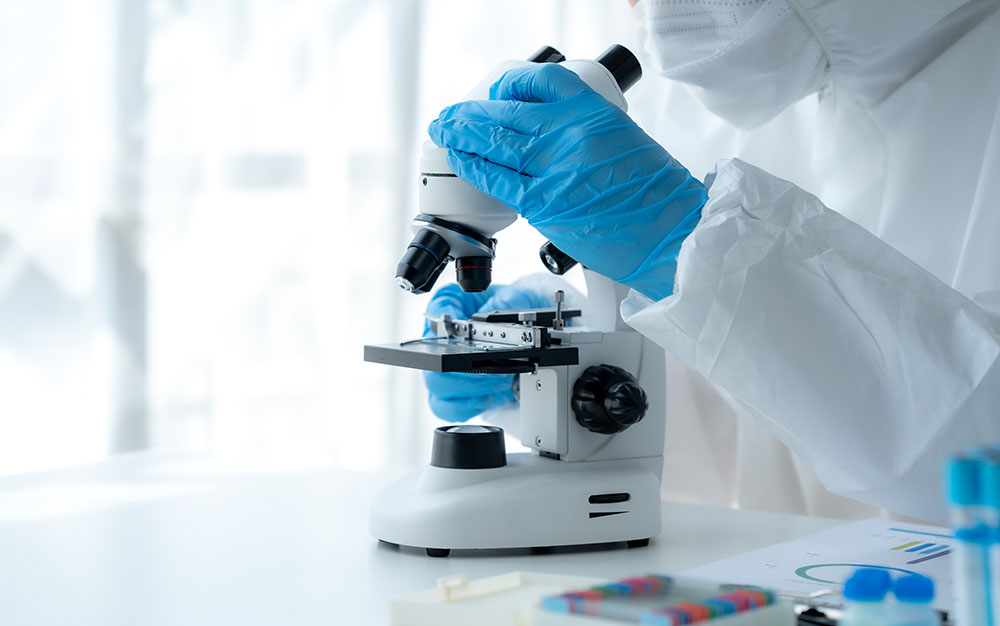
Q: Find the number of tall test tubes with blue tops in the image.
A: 2